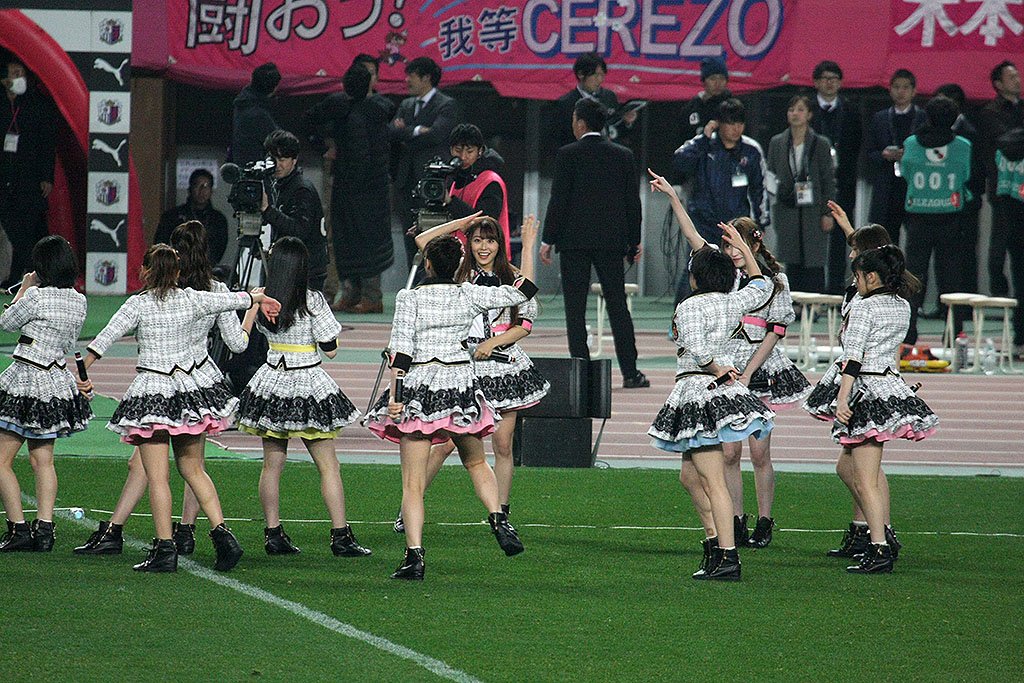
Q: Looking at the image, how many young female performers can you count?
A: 10